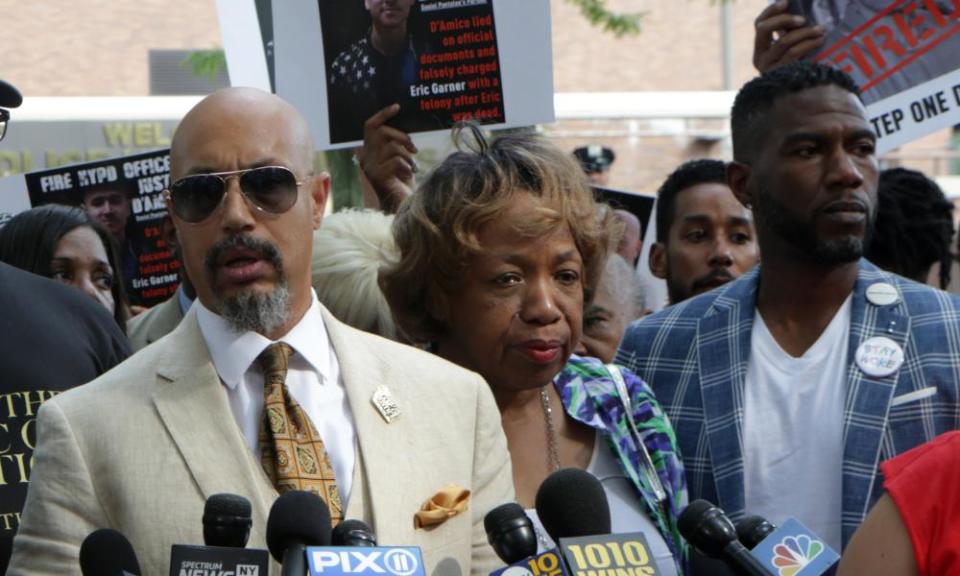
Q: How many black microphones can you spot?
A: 8